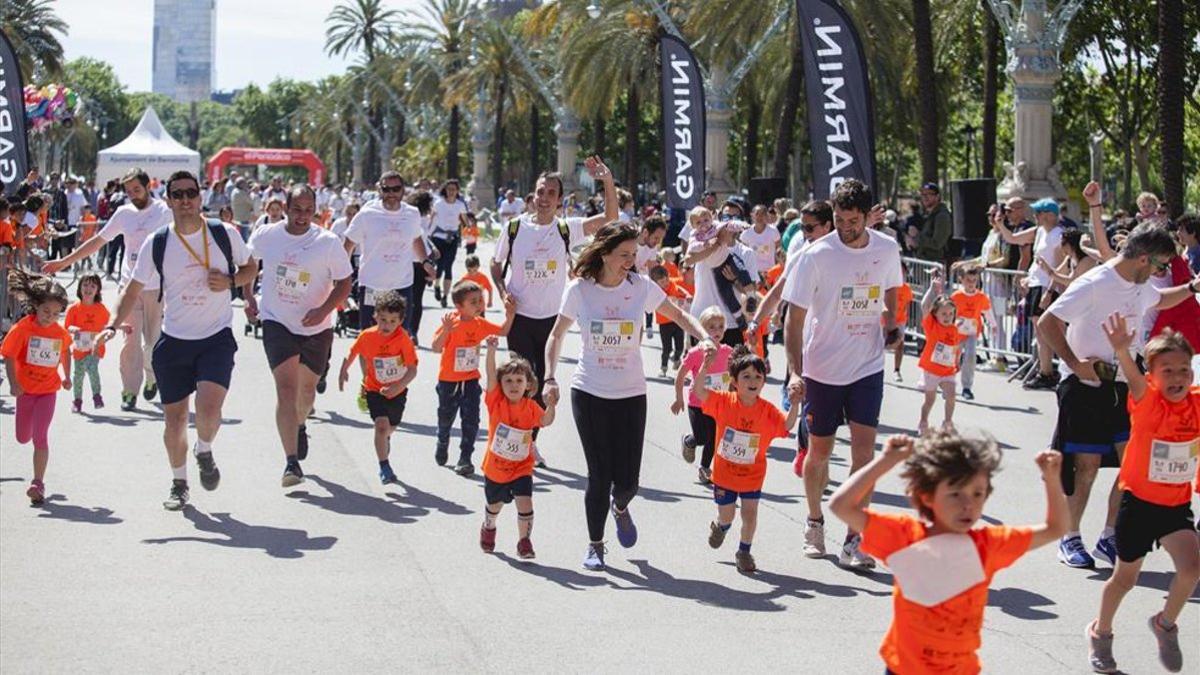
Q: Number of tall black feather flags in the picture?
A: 3